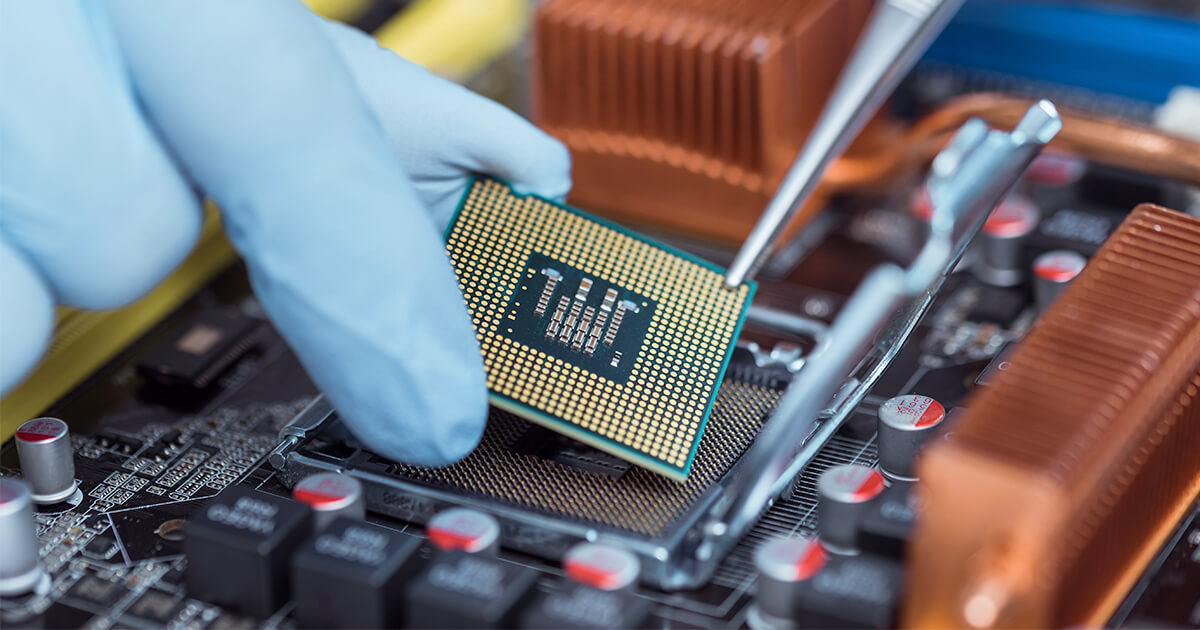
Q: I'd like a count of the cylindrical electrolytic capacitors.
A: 12